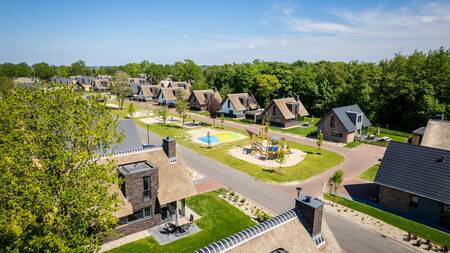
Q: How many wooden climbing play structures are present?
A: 1